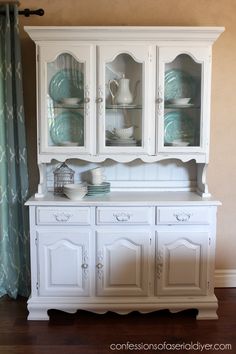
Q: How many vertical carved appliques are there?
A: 6